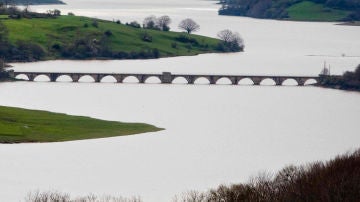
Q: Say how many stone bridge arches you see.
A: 14